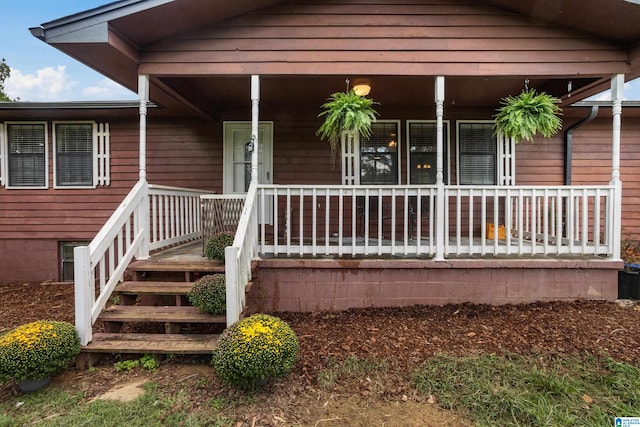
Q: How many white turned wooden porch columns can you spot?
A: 4